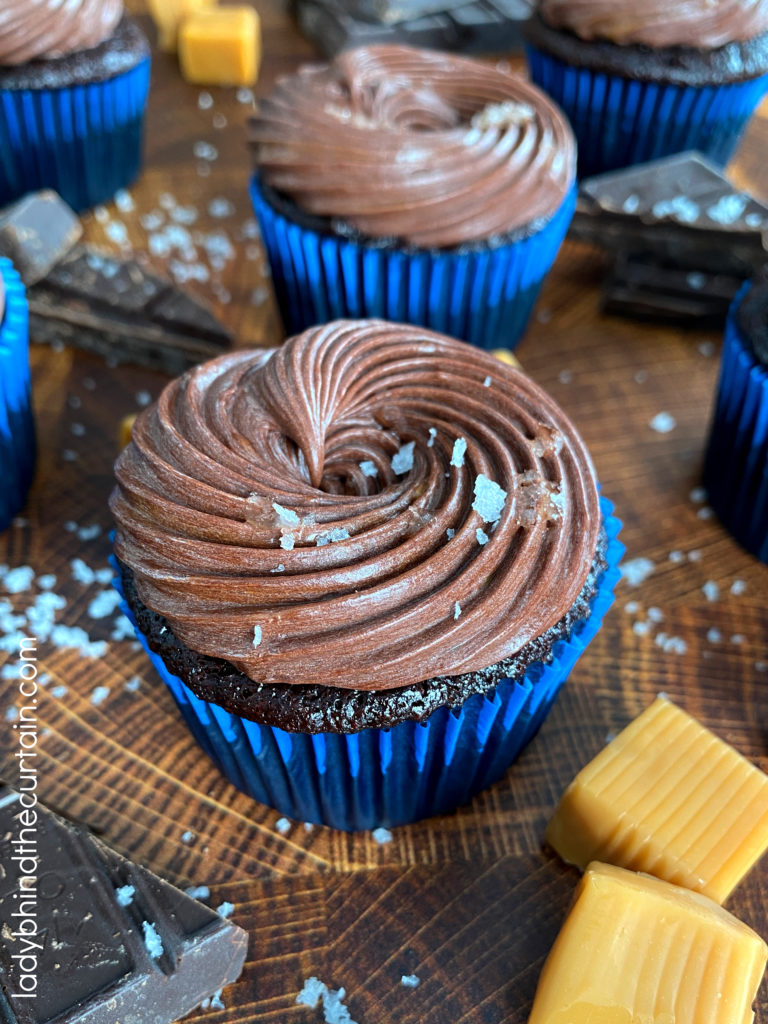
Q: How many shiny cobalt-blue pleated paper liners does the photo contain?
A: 6